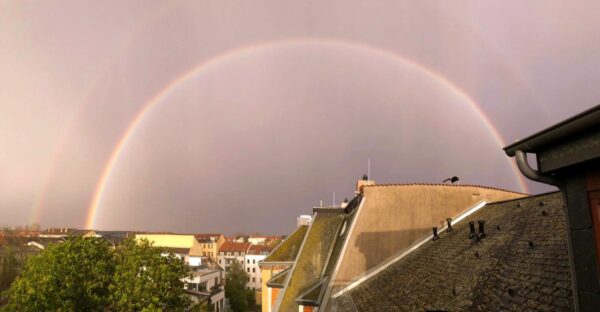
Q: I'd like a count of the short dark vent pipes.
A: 4